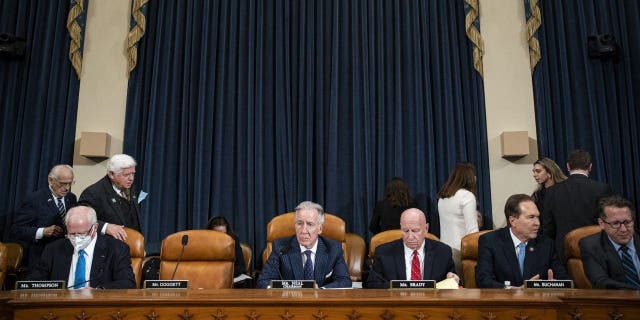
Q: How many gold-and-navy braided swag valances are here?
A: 4